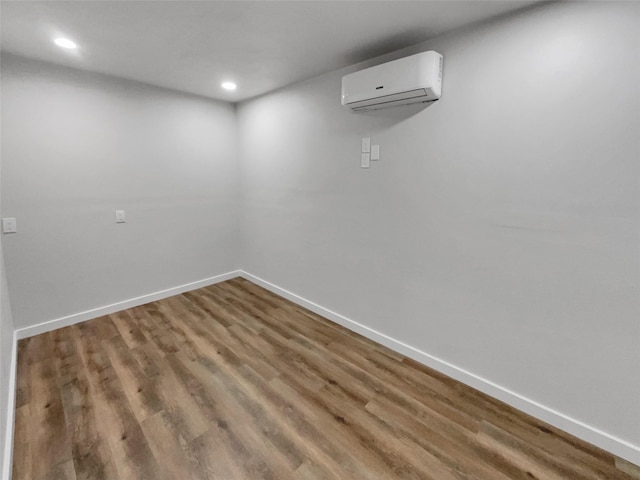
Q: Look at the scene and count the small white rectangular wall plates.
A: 5